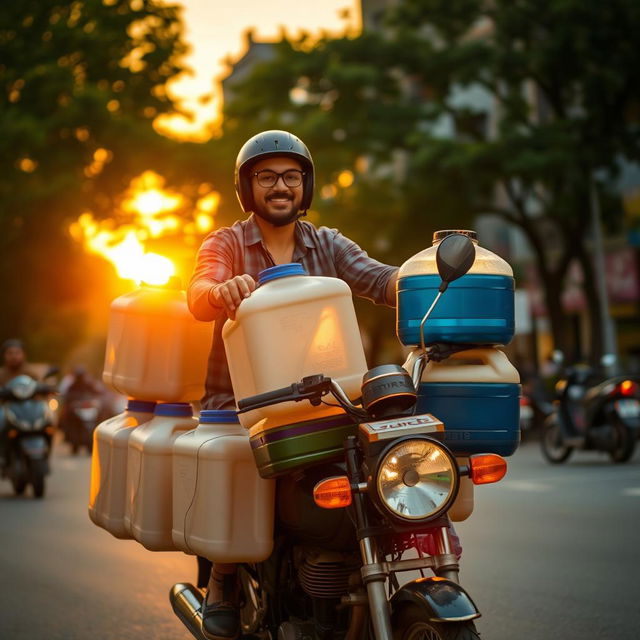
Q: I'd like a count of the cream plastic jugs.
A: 5